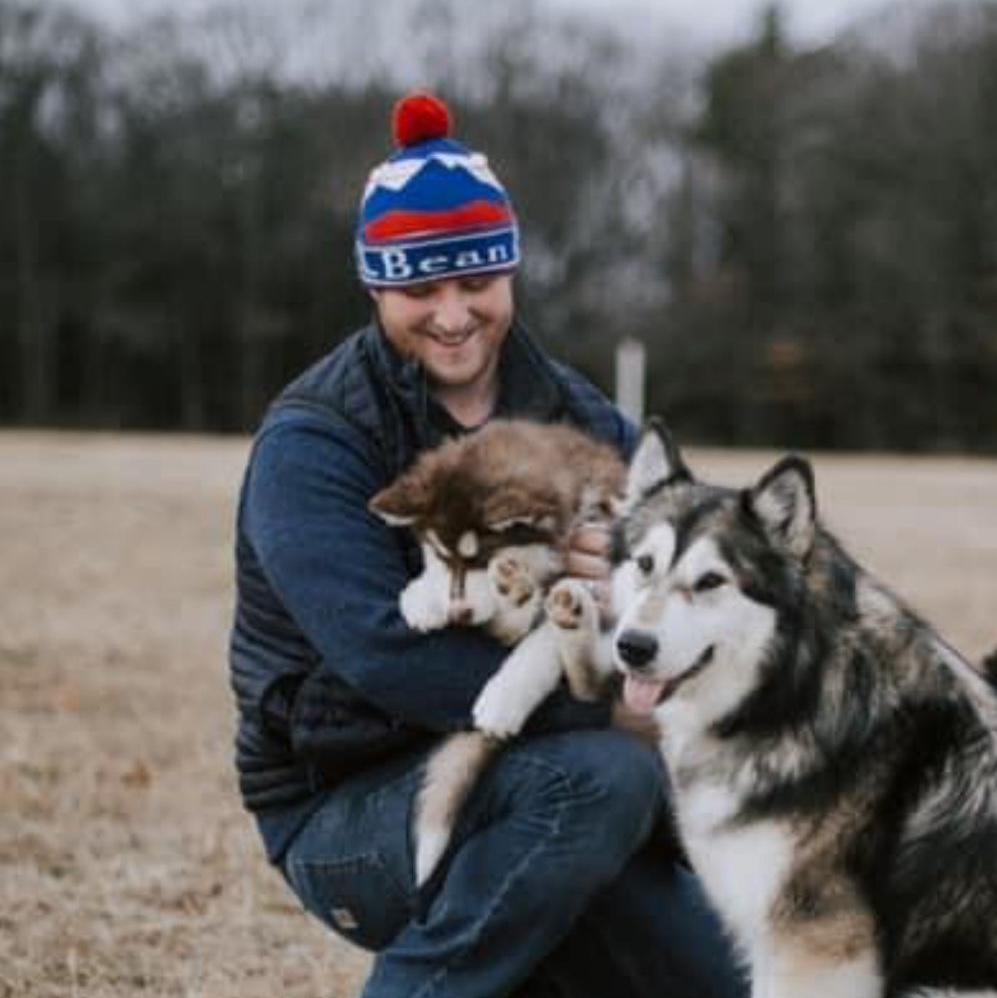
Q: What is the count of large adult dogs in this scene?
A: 1